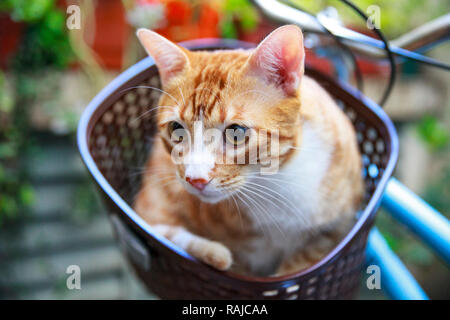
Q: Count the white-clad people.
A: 0